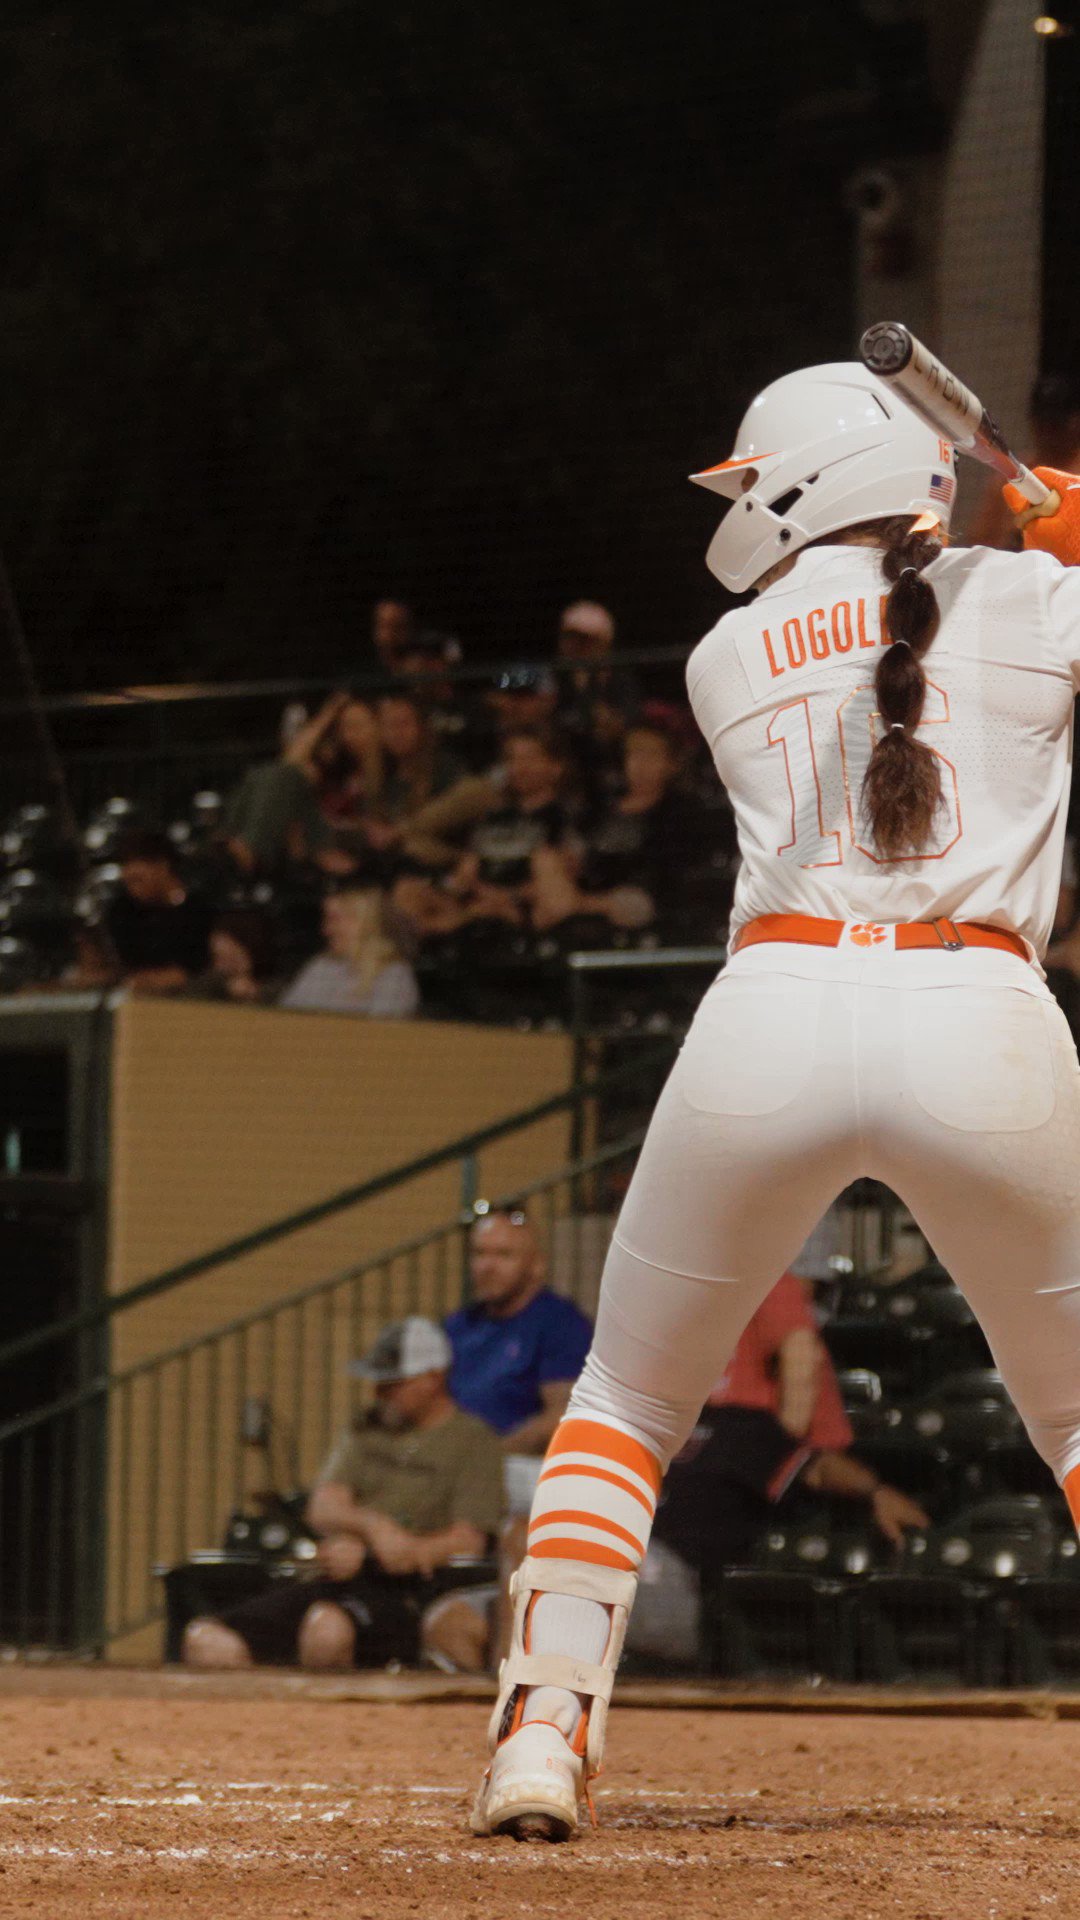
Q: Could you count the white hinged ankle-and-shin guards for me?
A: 1